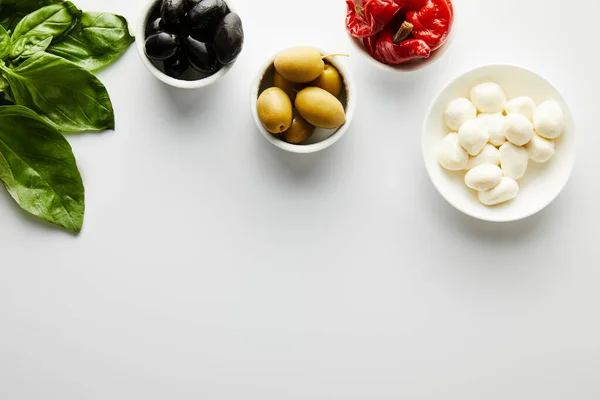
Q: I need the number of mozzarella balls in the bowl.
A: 13